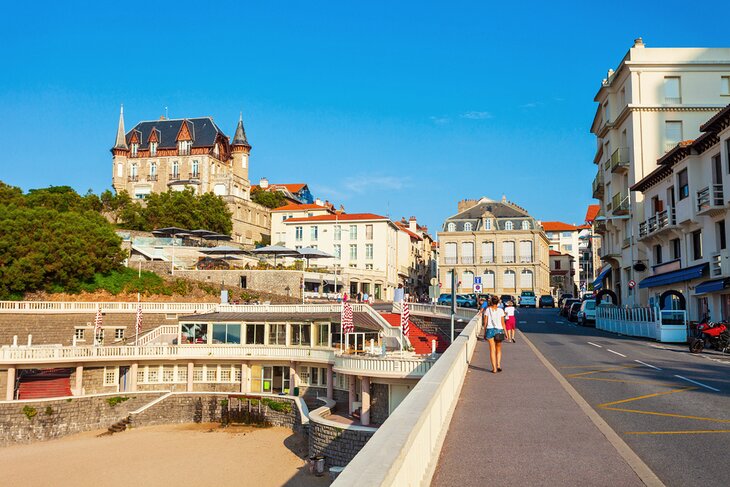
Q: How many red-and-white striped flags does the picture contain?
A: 4